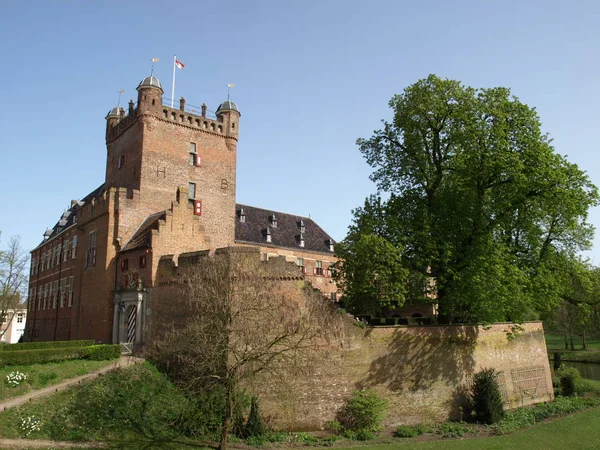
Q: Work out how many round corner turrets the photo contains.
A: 3